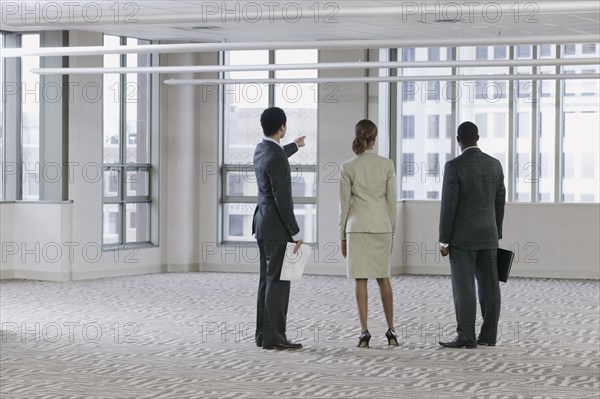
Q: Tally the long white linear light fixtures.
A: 4